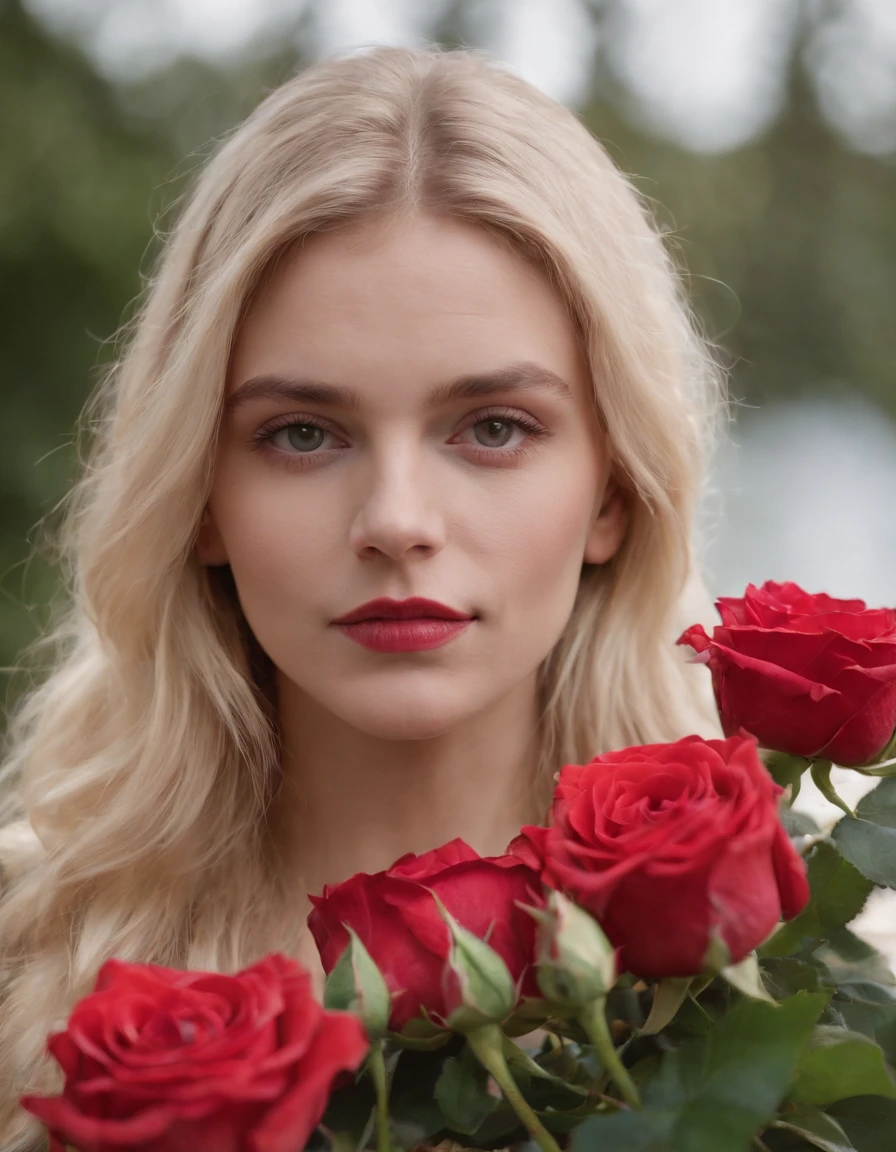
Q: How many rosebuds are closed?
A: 3